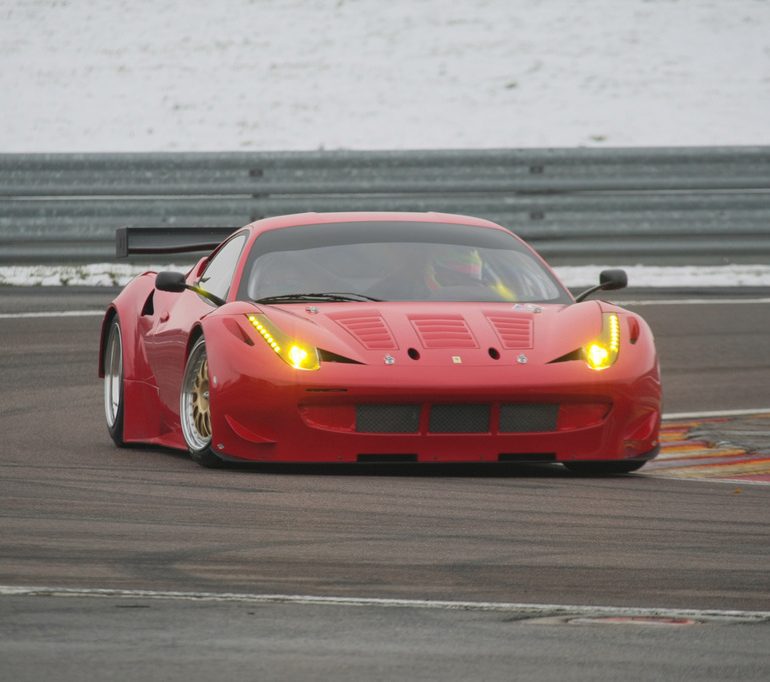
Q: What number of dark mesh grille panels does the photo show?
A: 3